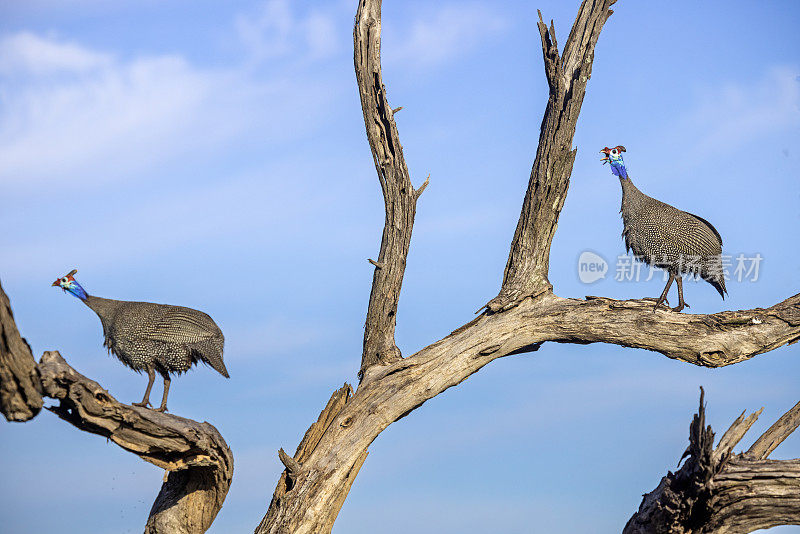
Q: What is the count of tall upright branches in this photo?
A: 2